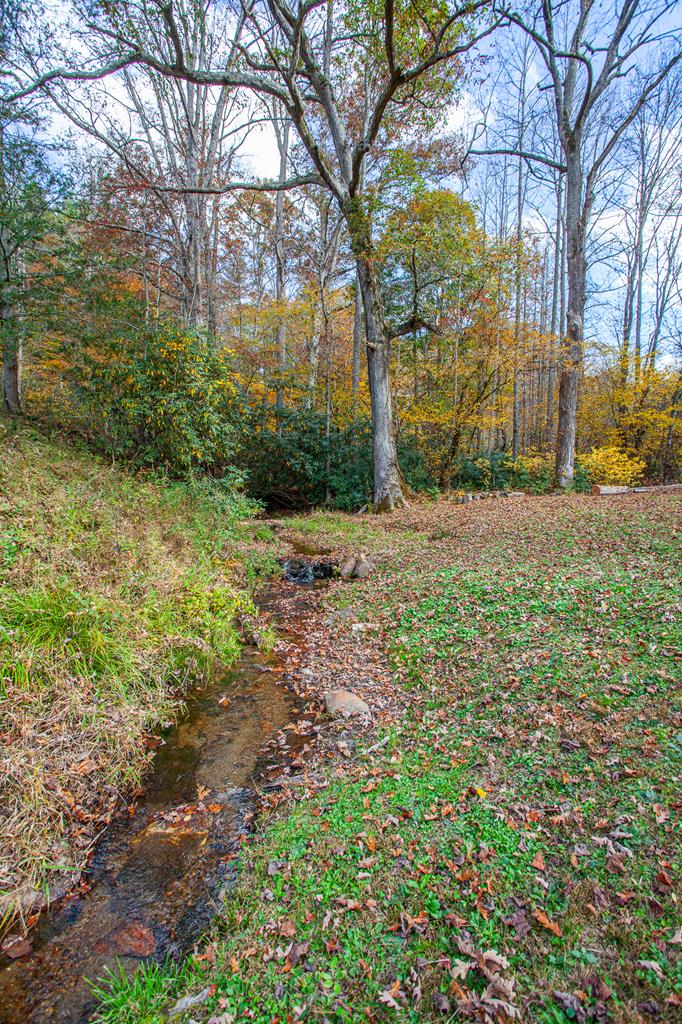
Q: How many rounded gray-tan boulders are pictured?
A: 3